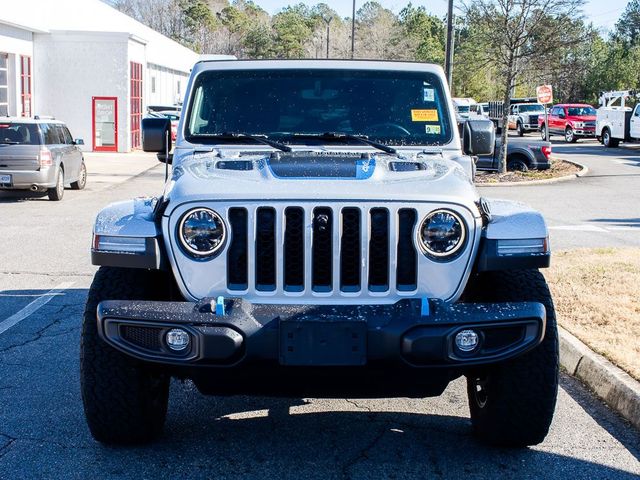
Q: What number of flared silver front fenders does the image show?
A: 2